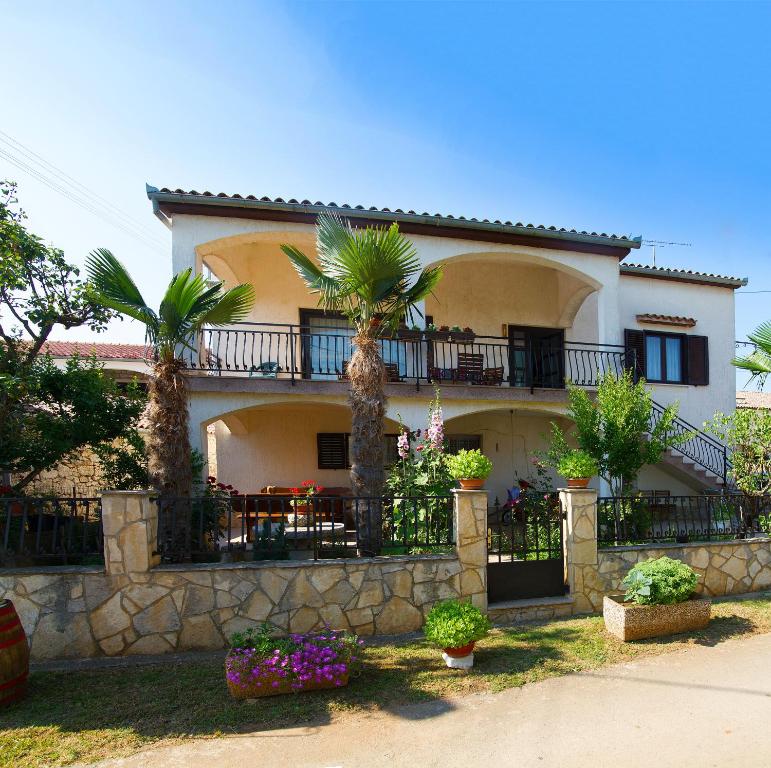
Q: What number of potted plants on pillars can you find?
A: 2